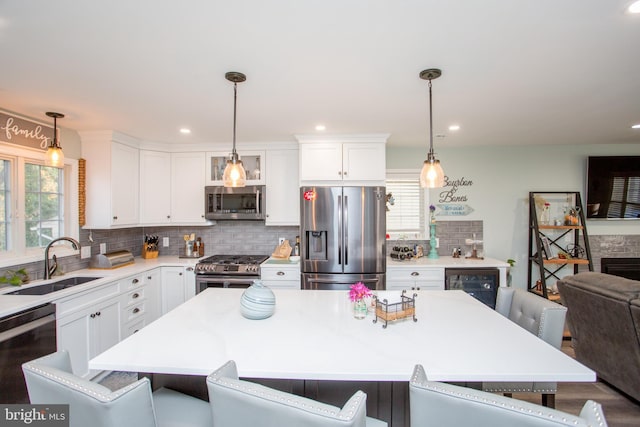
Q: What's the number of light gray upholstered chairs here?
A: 4